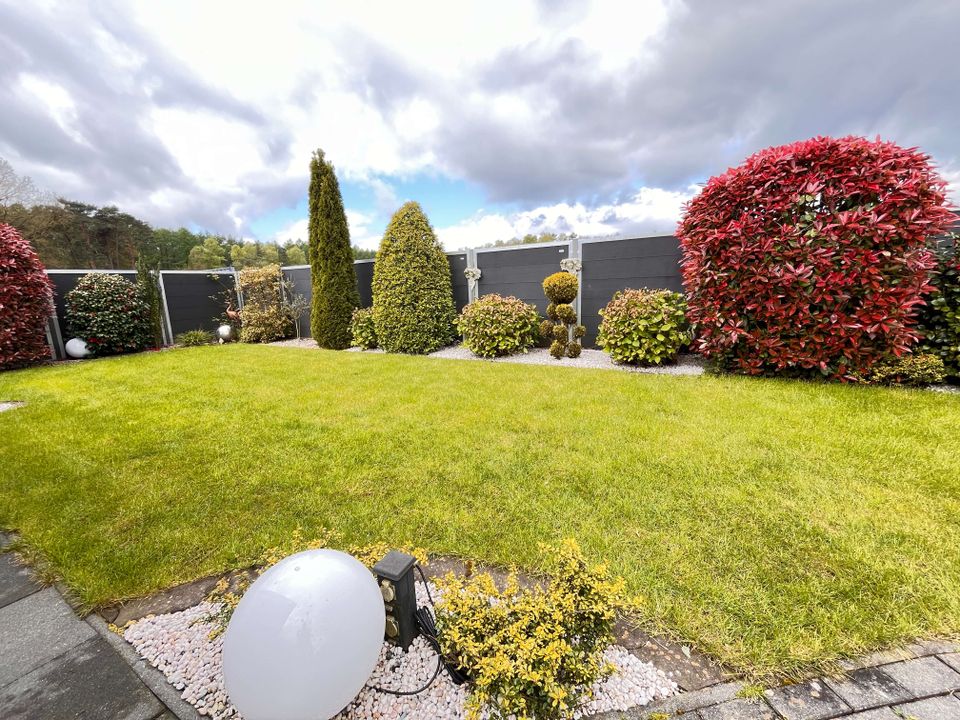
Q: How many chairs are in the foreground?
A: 0